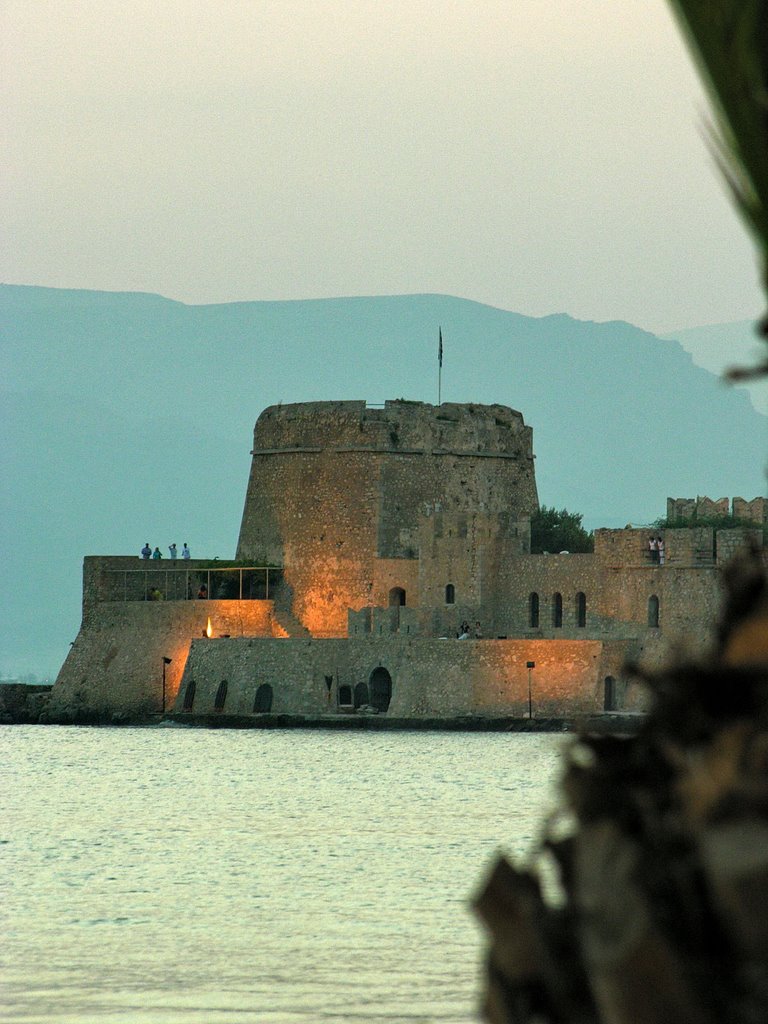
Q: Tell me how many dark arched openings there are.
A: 13